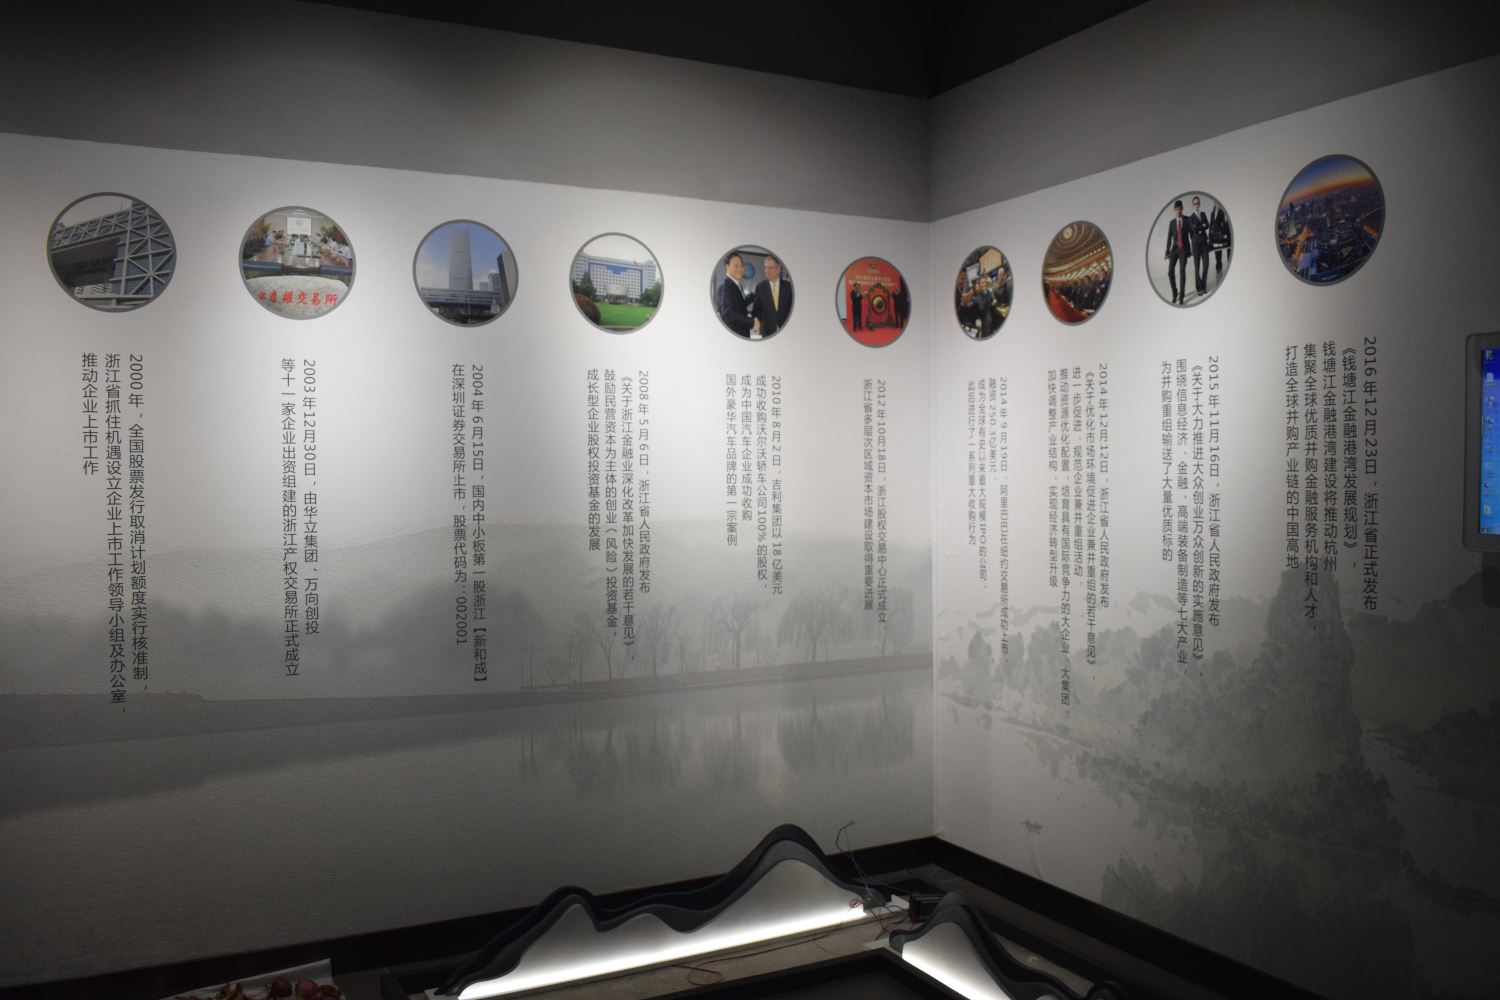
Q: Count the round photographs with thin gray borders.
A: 10